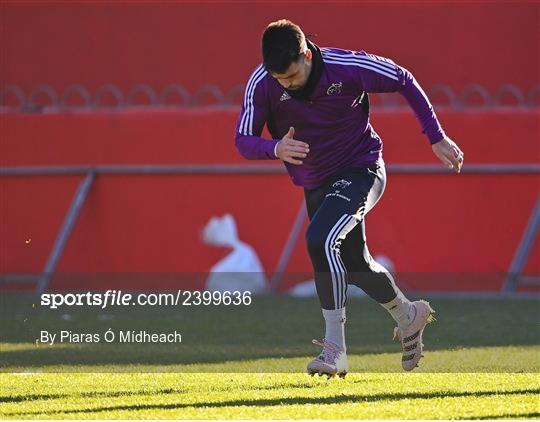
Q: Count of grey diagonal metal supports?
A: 3